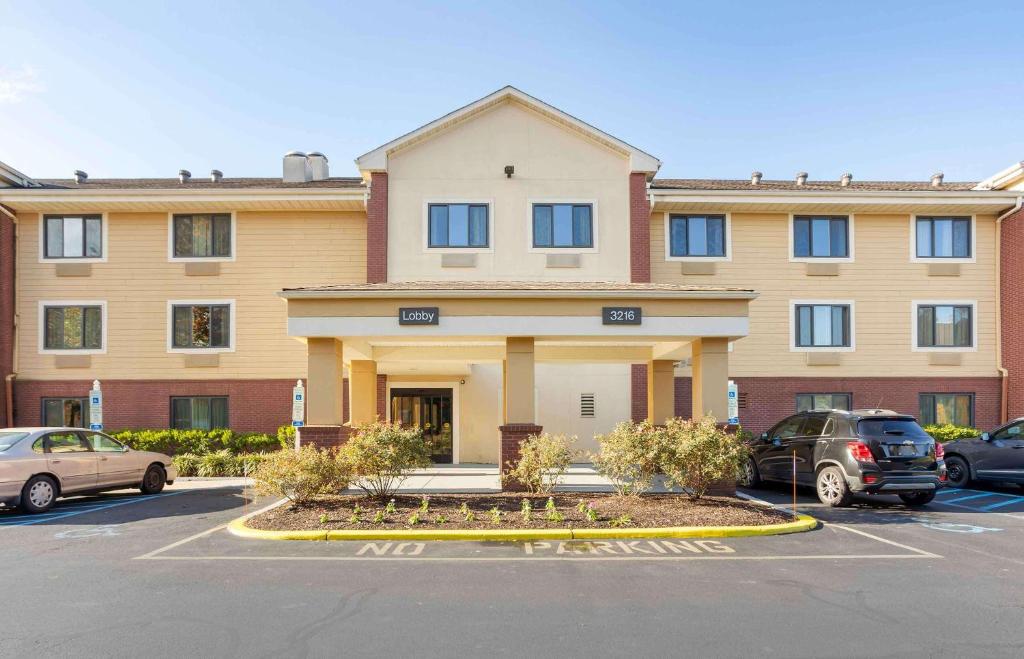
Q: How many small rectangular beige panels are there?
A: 11